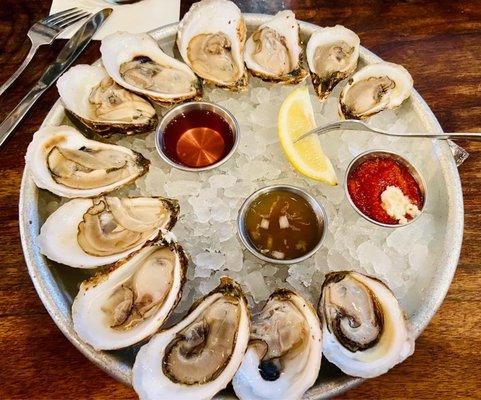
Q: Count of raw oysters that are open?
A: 12